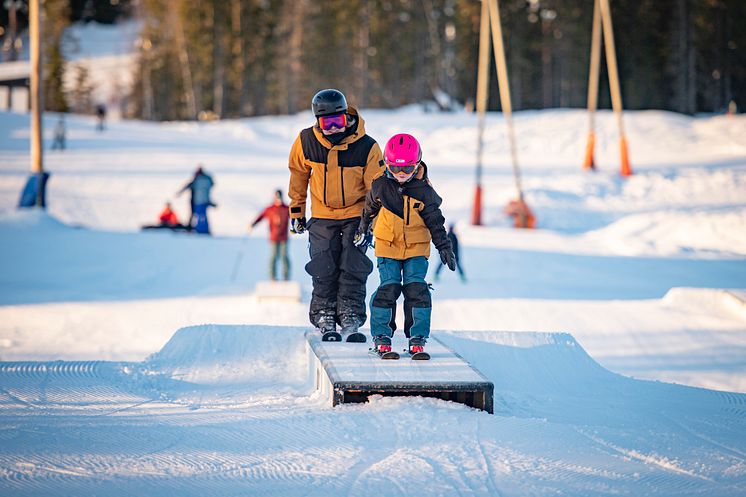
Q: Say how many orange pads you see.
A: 4